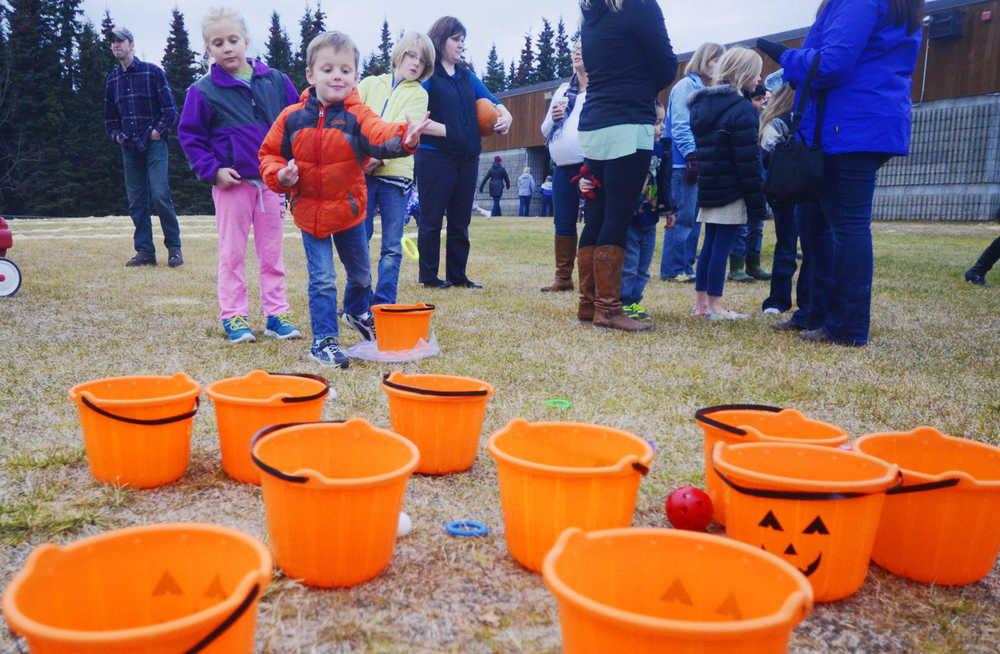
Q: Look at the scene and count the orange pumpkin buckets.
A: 11